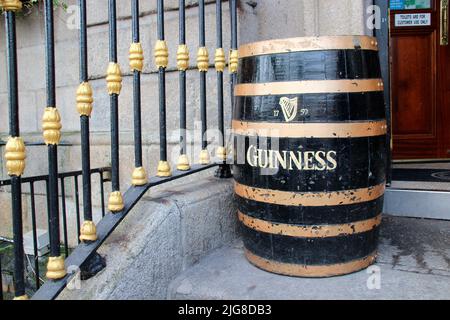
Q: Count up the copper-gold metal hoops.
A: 6